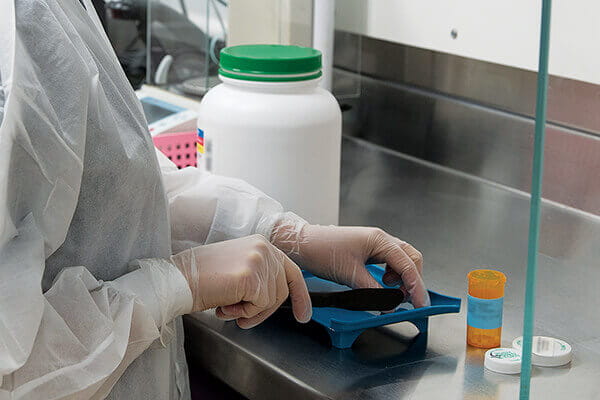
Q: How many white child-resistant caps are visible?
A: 2